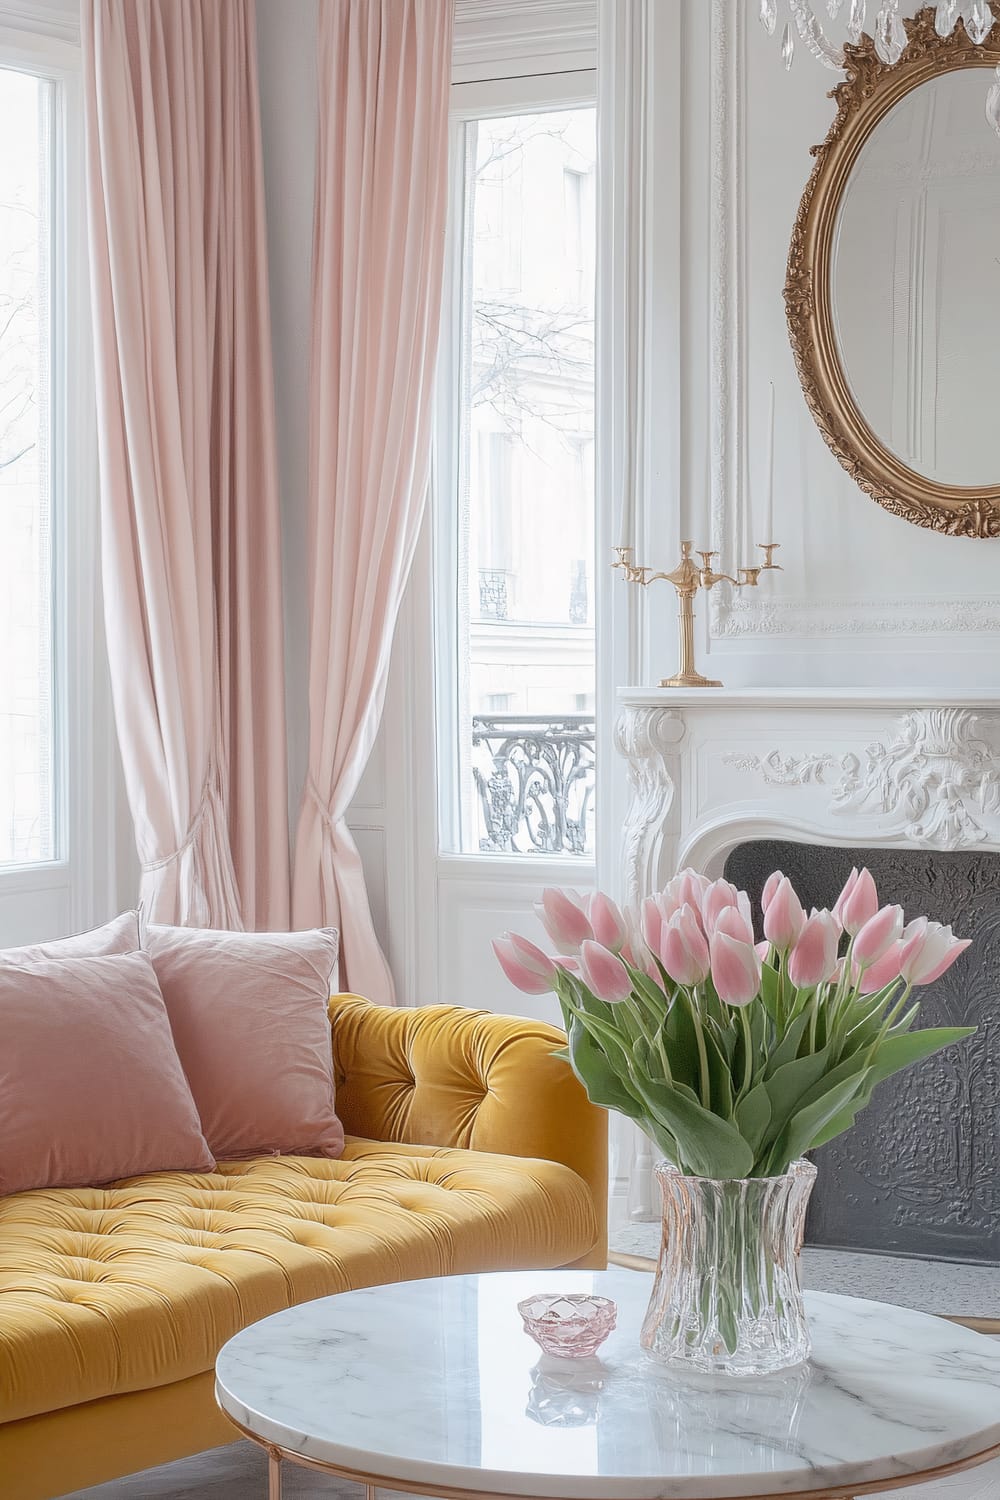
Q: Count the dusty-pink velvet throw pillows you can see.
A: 3